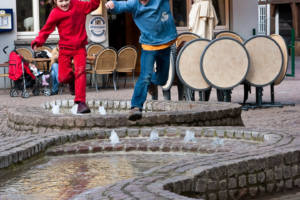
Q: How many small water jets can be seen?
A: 7